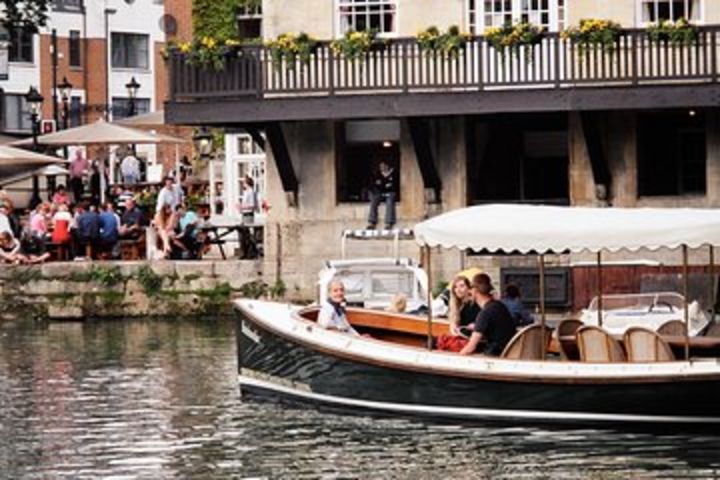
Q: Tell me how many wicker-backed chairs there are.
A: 5